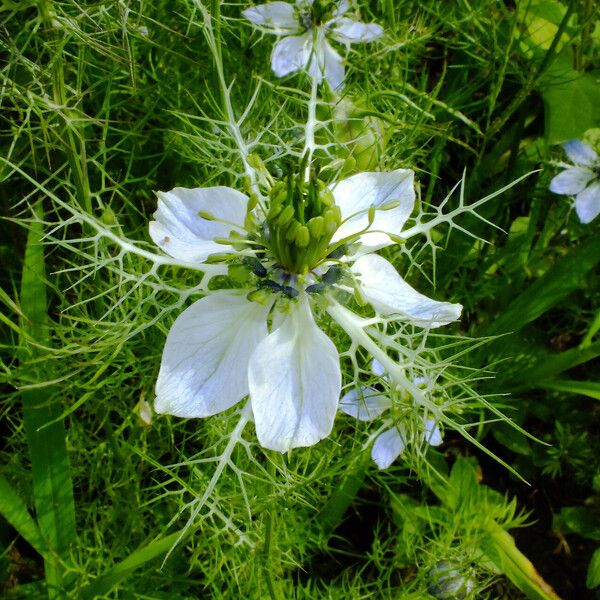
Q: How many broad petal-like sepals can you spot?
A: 5